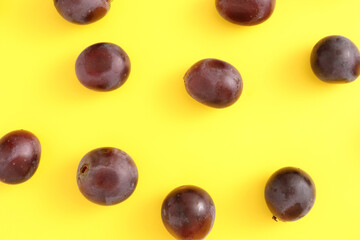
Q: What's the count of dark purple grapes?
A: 9